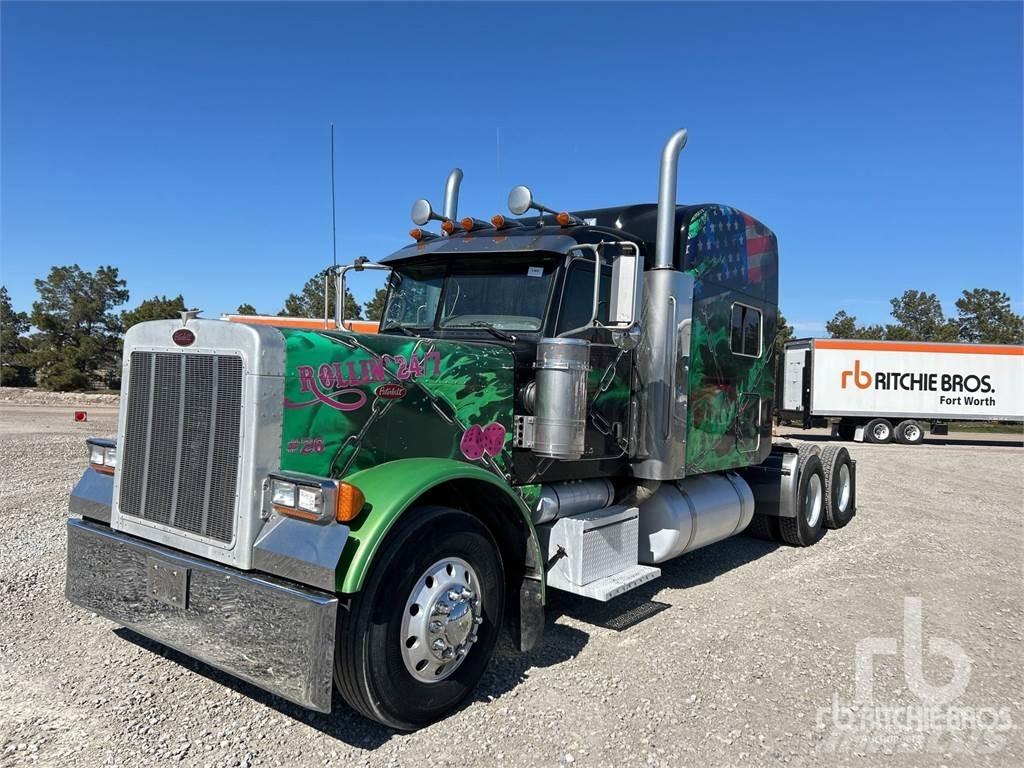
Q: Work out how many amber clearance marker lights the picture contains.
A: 5